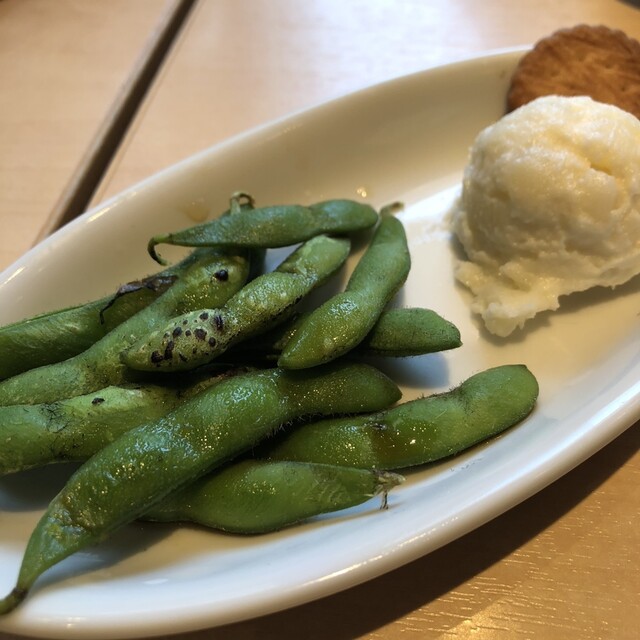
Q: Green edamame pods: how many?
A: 10